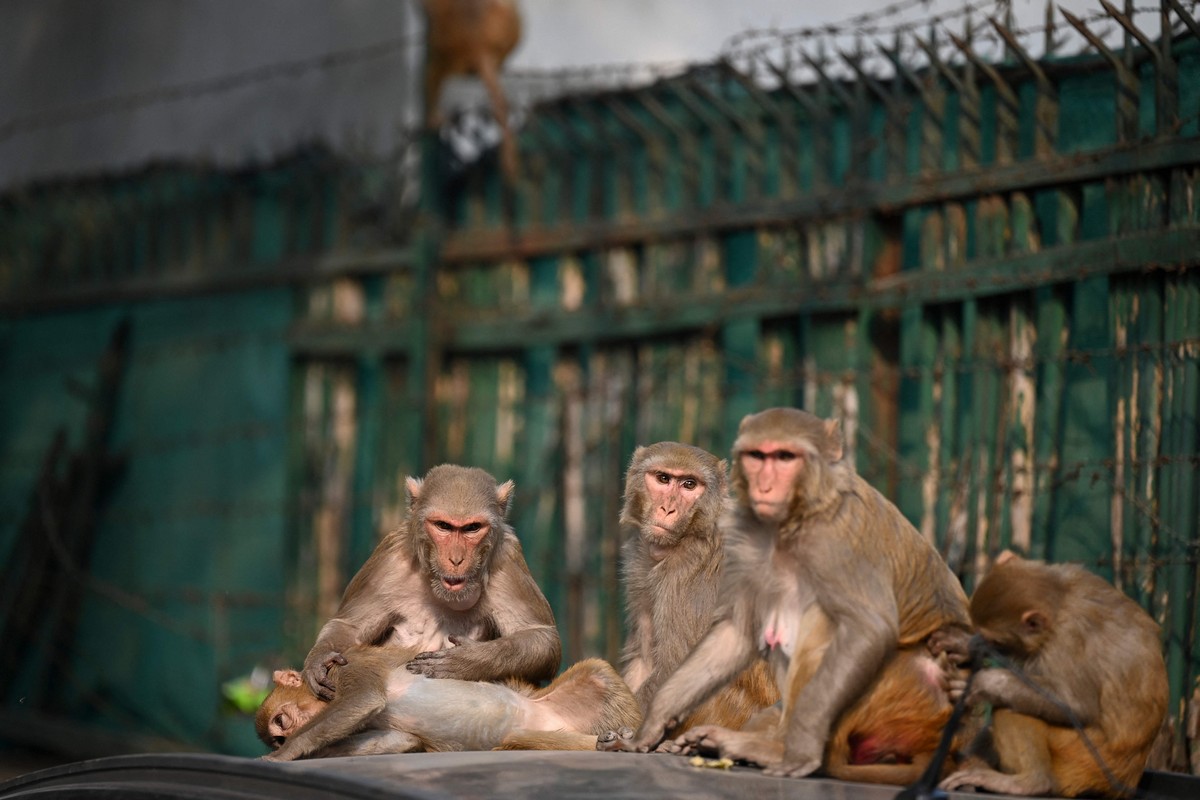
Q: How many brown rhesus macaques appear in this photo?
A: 6